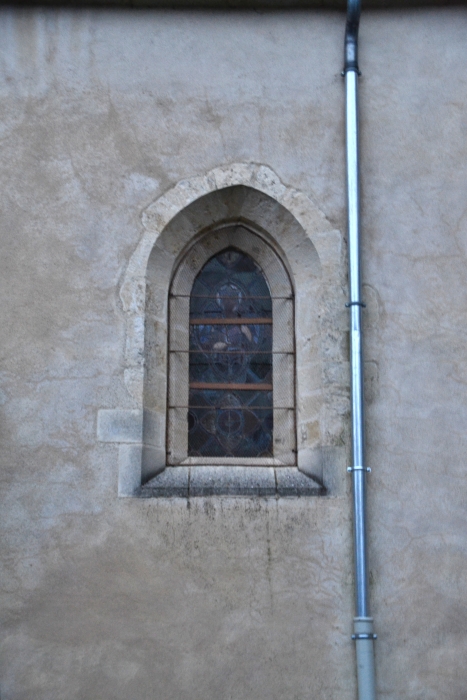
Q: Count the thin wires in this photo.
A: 3